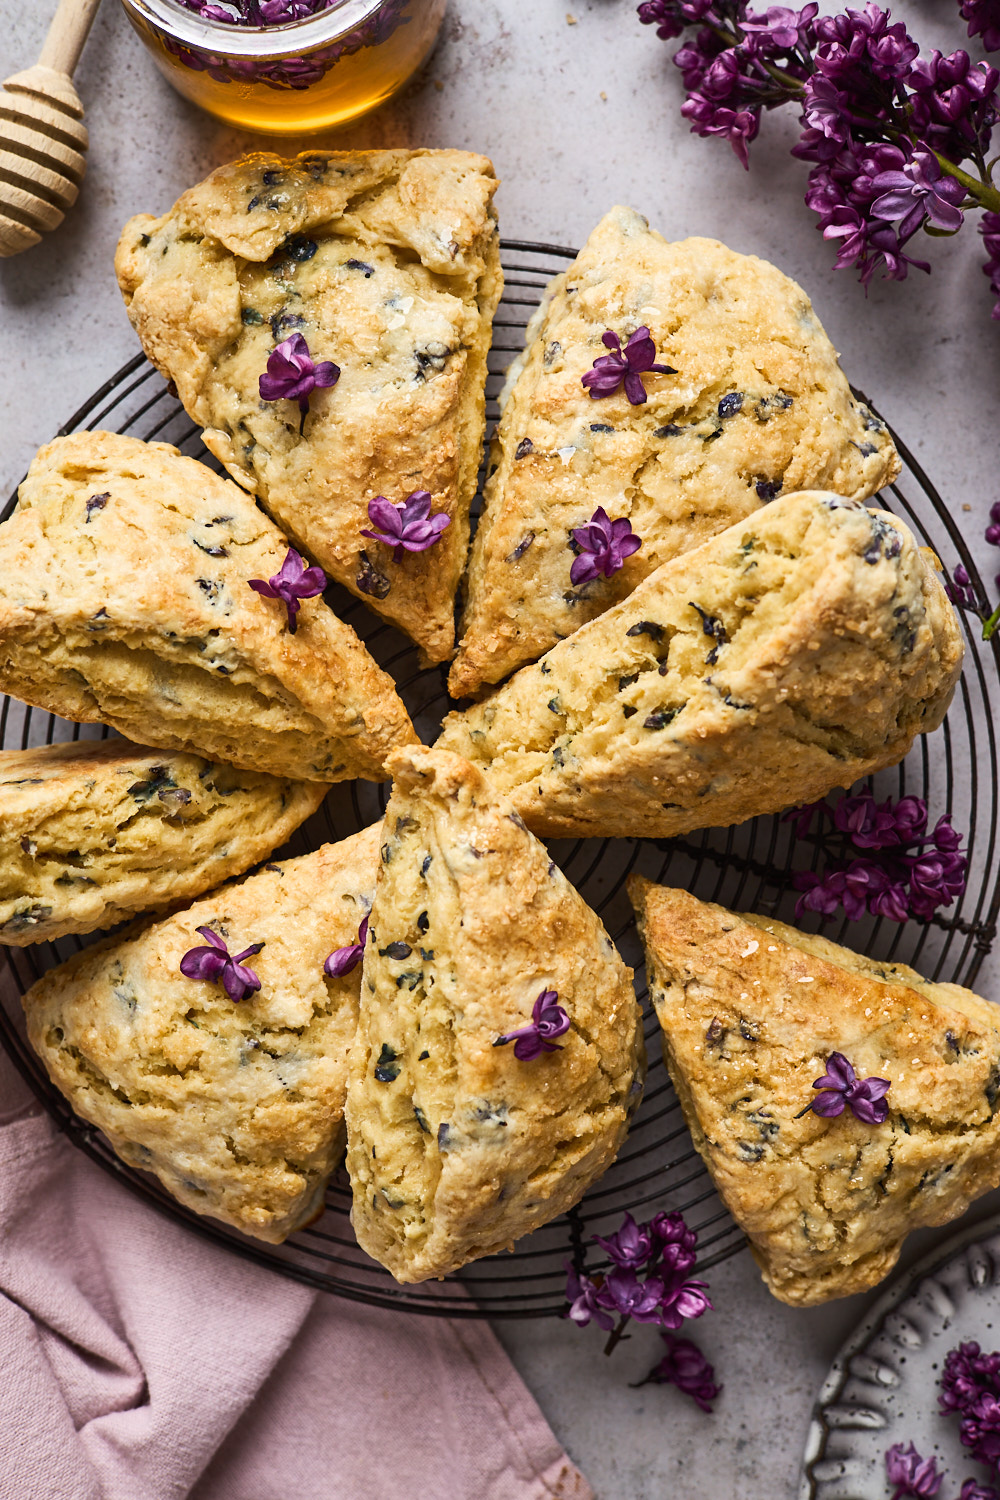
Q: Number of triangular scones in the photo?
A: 8